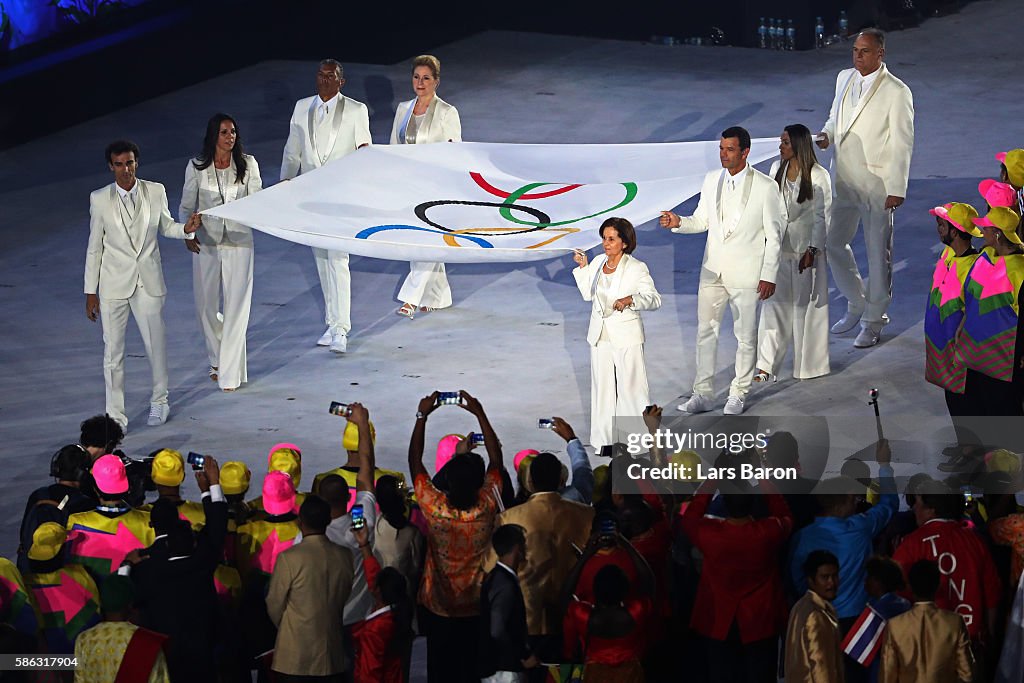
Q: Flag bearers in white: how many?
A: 8